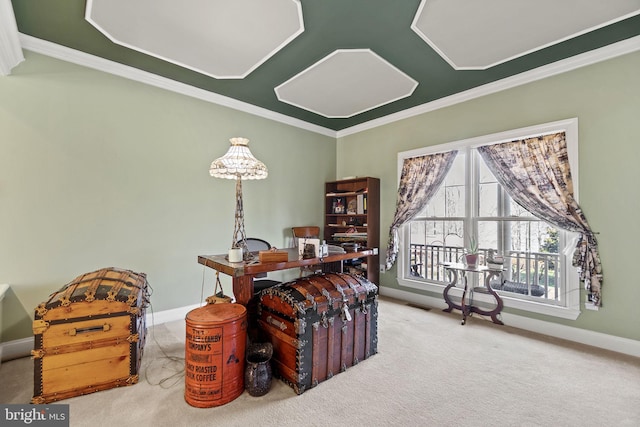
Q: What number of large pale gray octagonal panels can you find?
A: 3